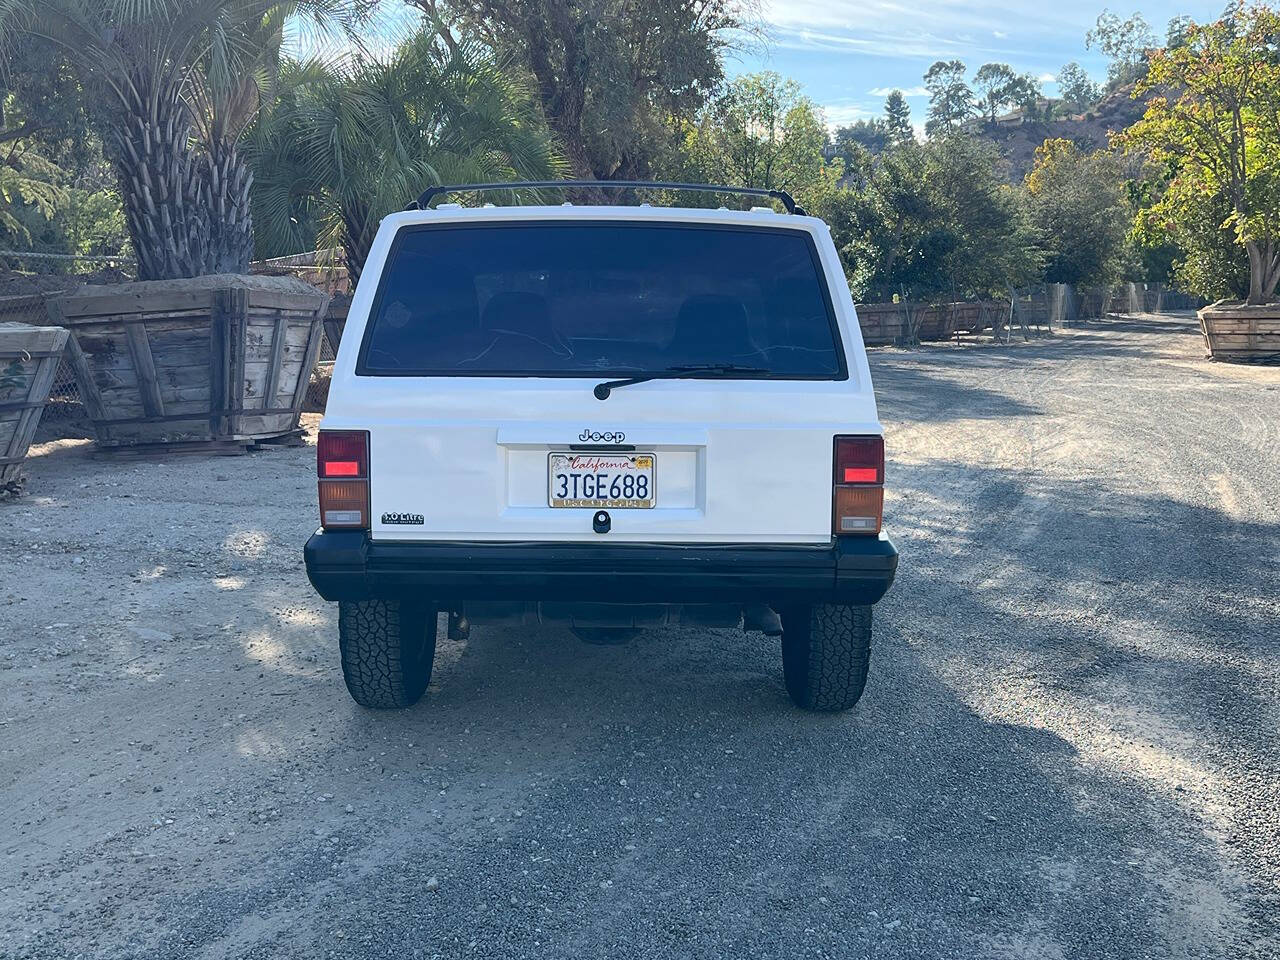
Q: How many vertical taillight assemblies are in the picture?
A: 2